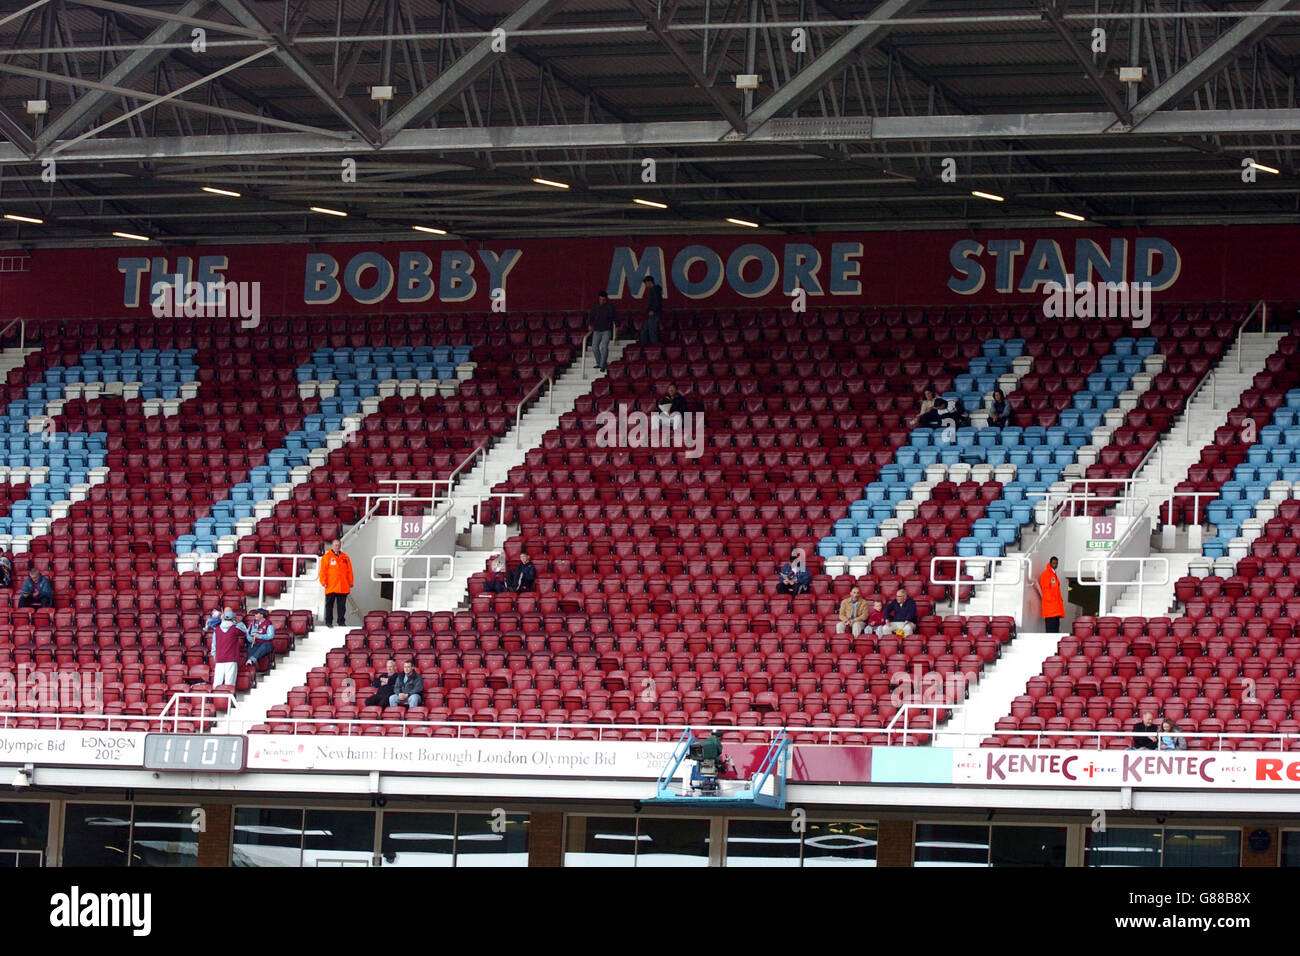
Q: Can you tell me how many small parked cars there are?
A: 0